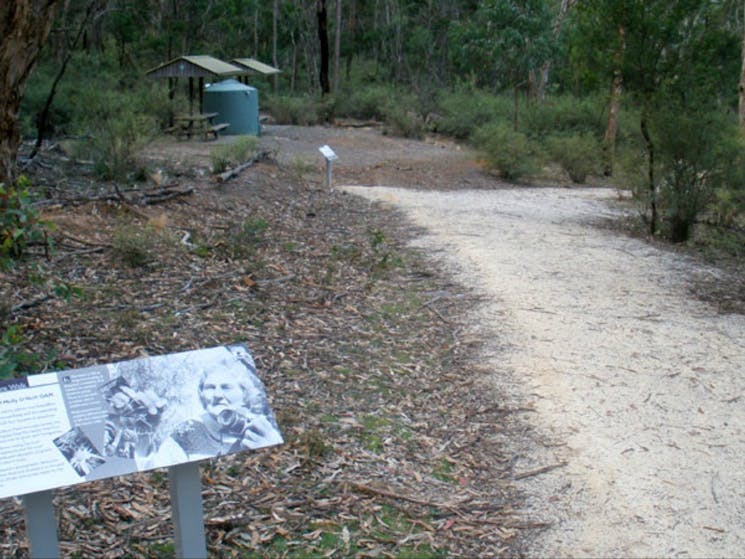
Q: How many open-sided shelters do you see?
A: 2